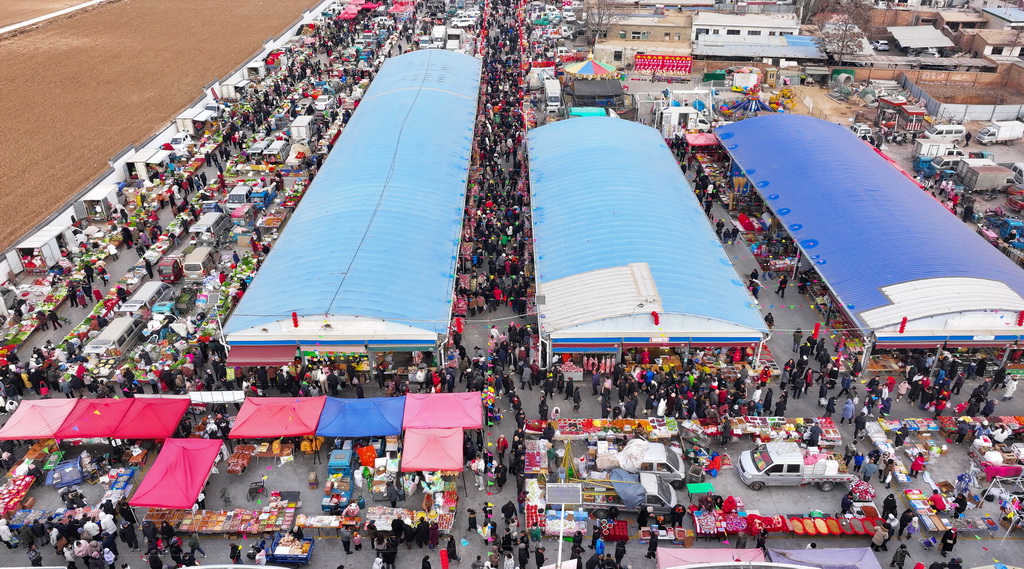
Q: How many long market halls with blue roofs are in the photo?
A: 3